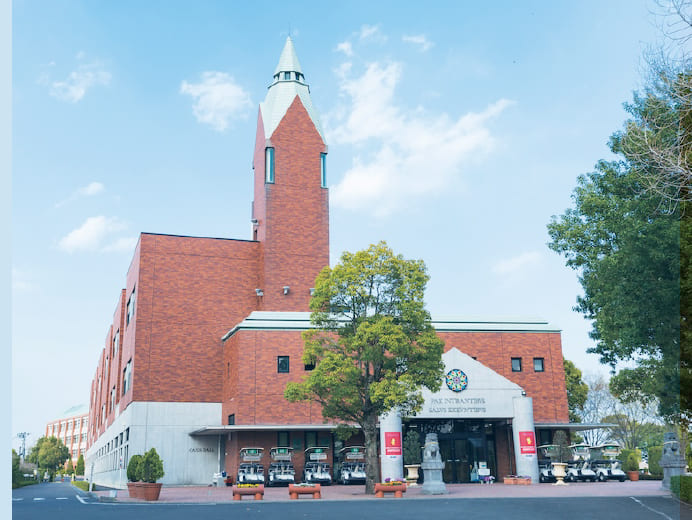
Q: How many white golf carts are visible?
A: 7